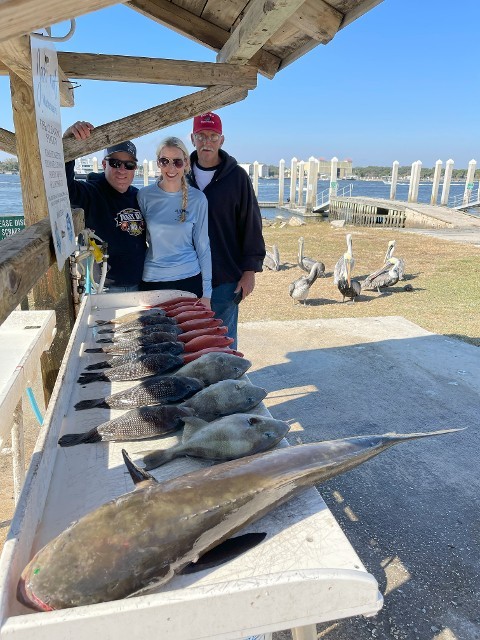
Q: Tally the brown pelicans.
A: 7